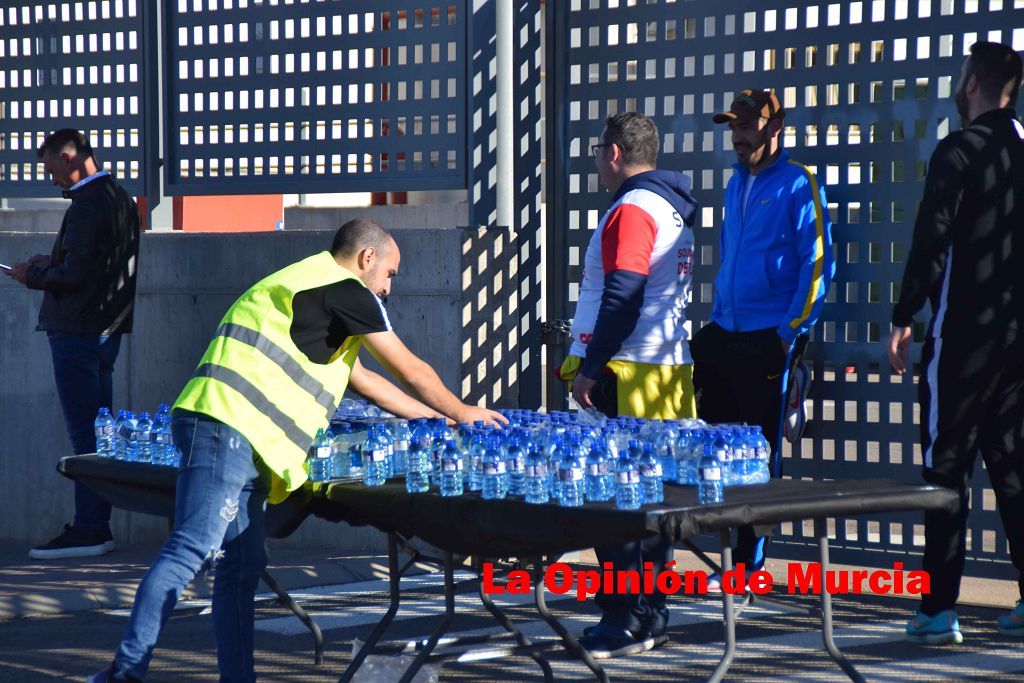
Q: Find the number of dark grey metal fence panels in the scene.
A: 3